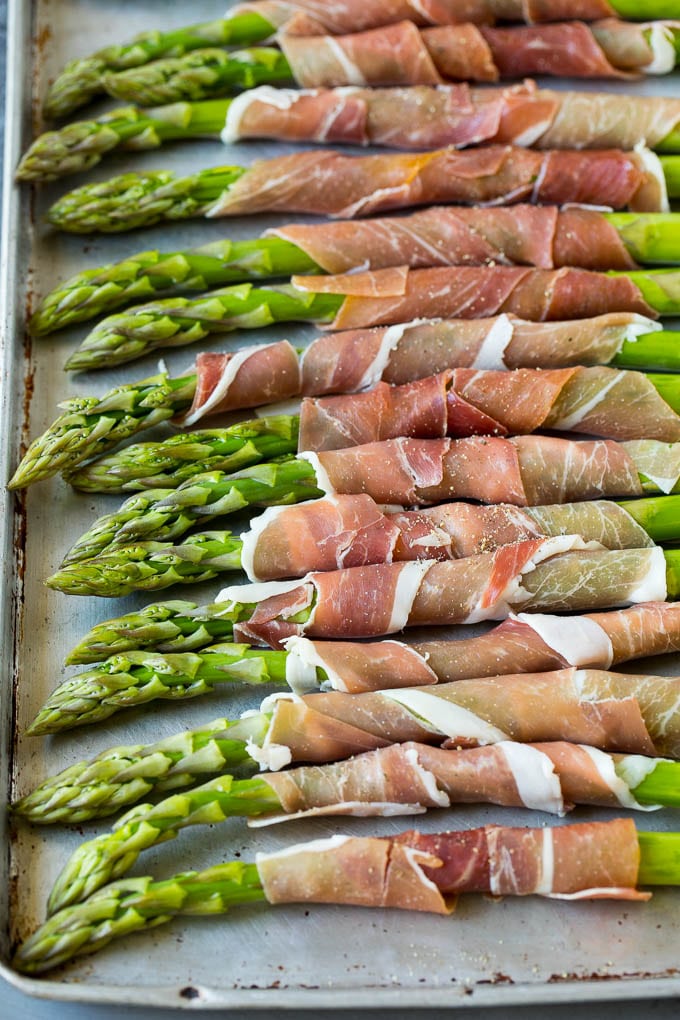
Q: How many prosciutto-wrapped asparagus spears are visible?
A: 15